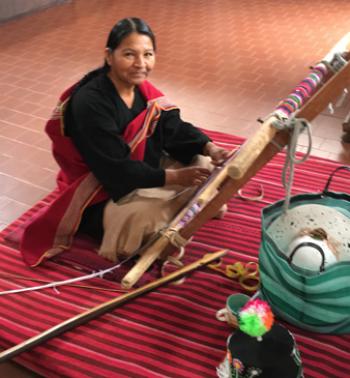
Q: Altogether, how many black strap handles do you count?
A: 2